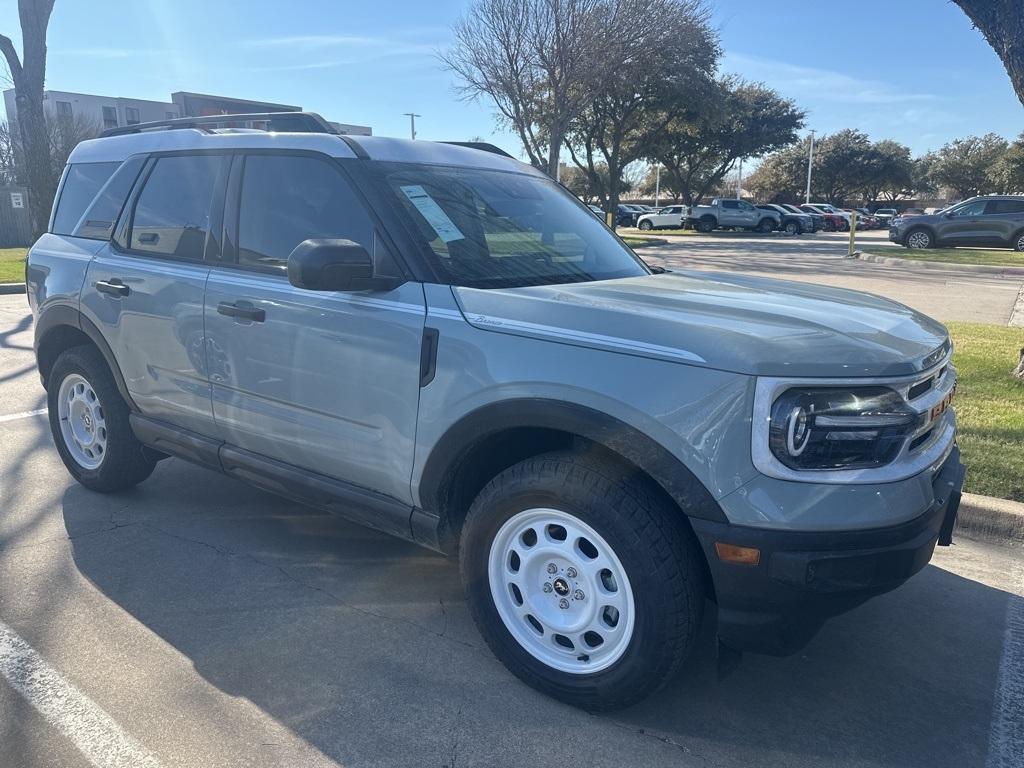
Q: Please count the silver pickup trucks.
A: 1